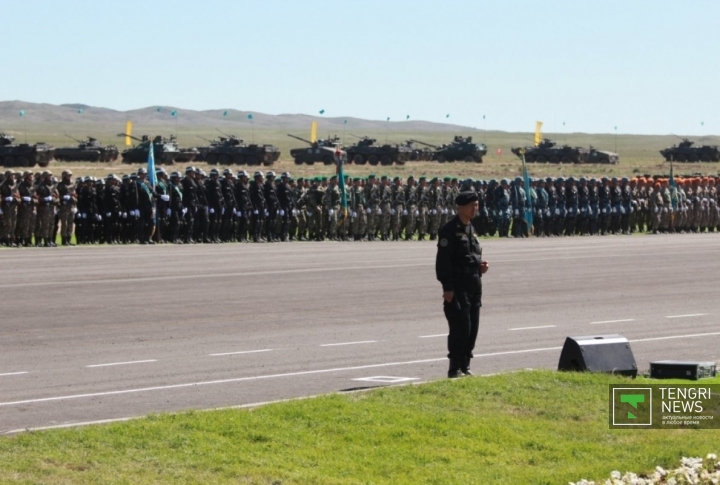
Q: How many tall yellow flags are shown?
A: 3